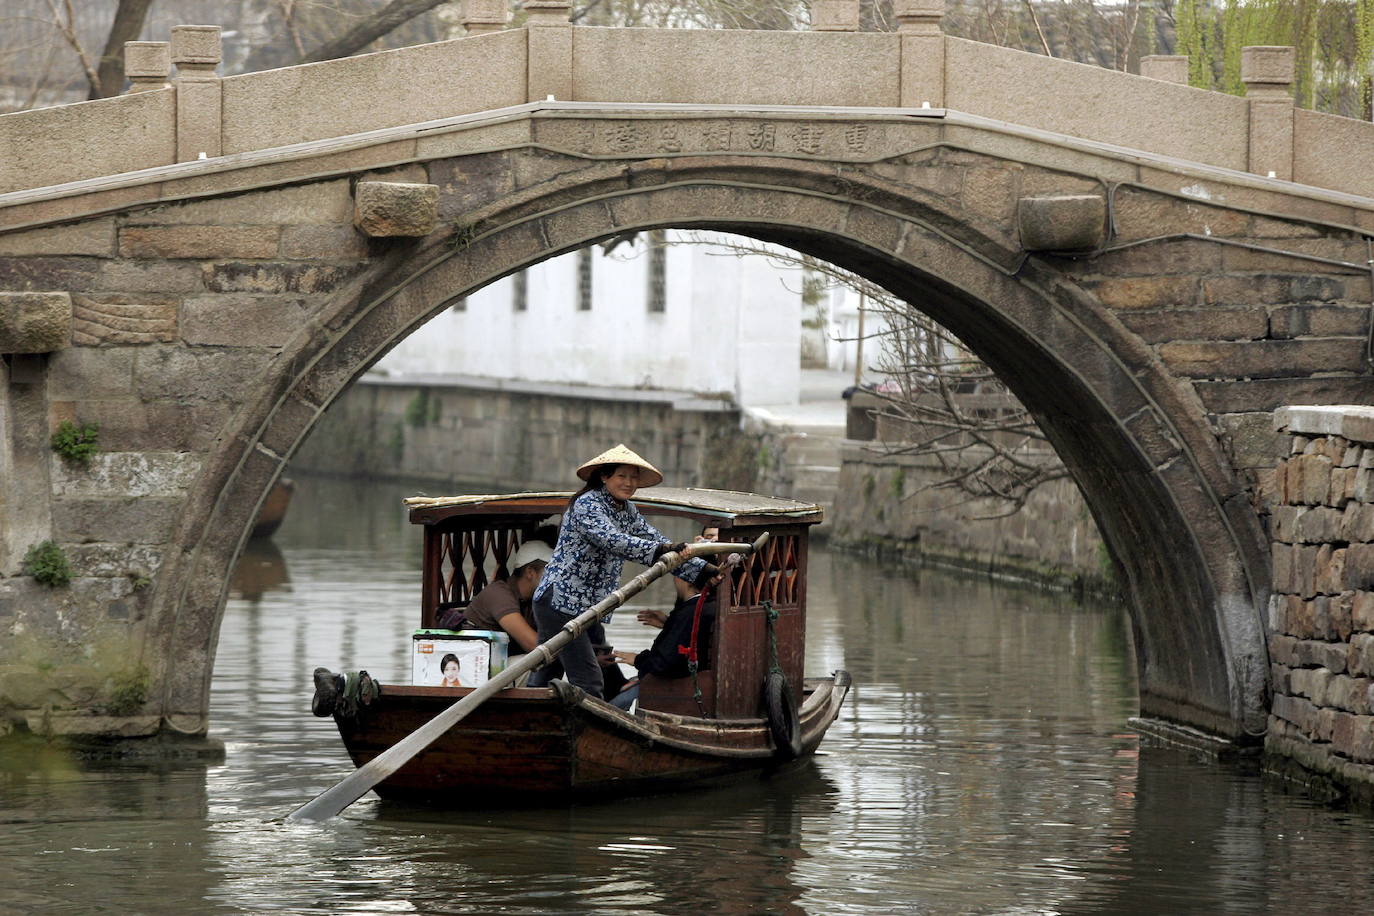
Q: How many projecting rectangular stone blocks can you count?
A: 3